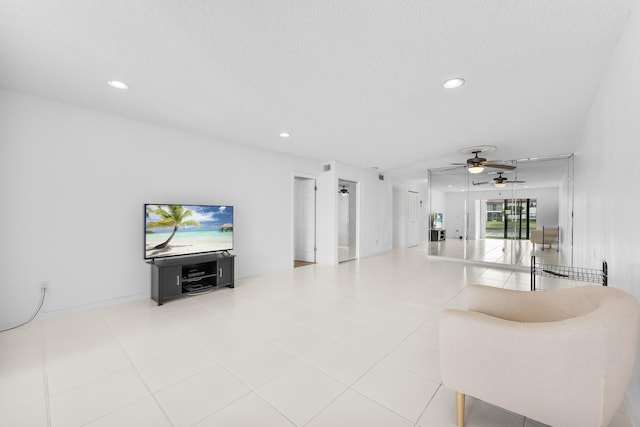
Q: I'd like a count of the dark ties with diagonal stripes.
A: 0